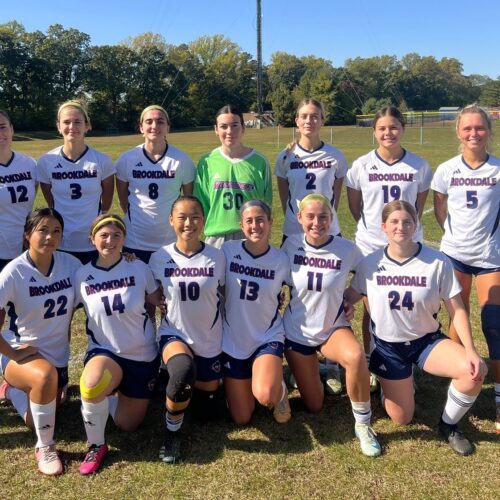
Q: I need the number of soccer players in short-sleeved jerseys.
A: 12